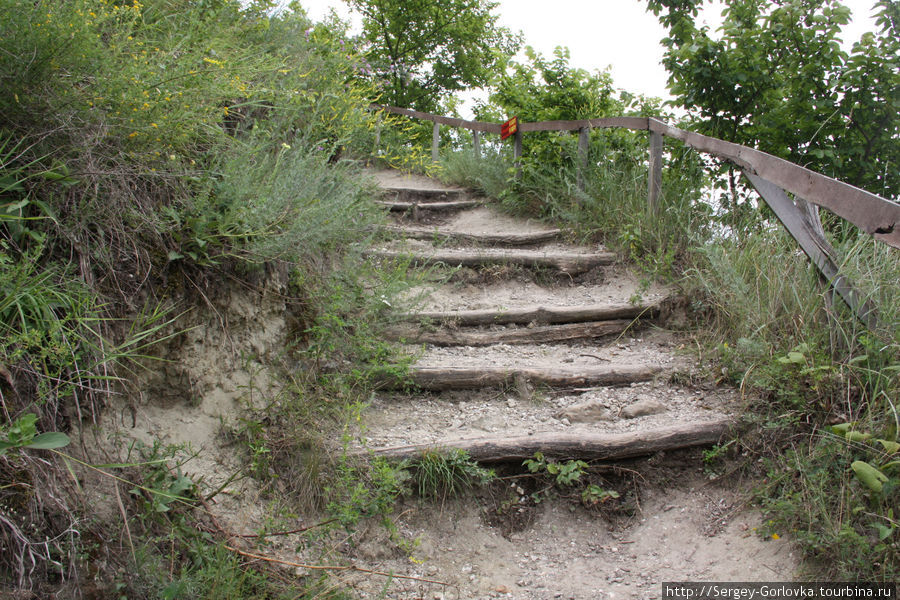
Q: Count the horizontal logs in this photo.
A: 8